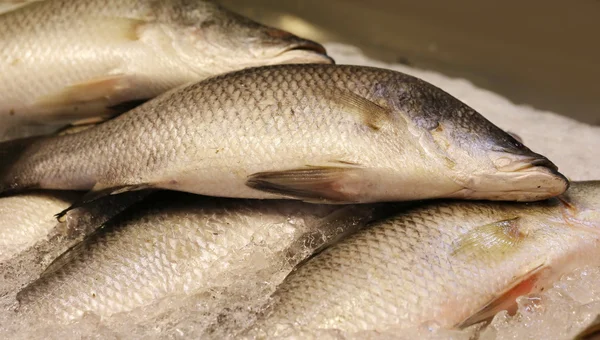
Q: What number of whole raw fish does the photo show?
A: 5